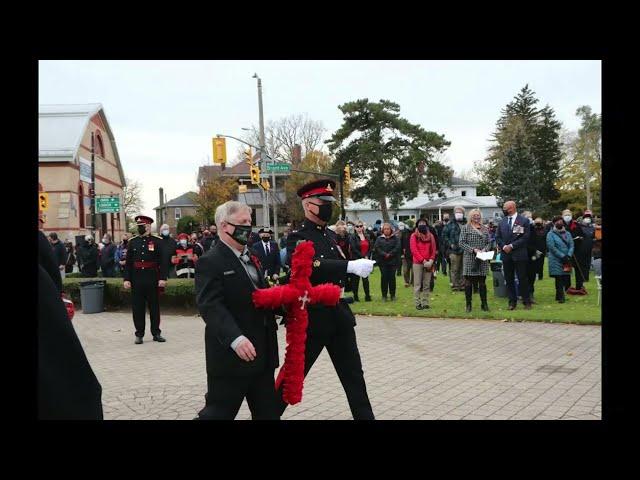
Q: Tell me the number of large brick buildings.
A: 1